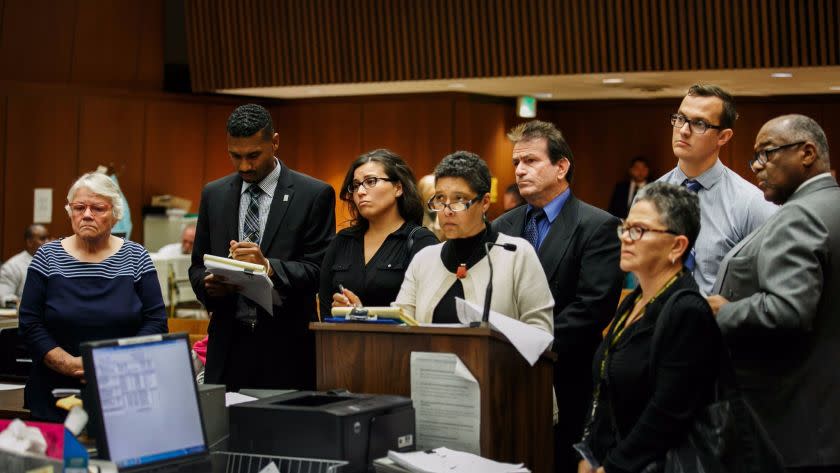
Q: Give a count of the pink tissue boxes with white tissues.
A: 1